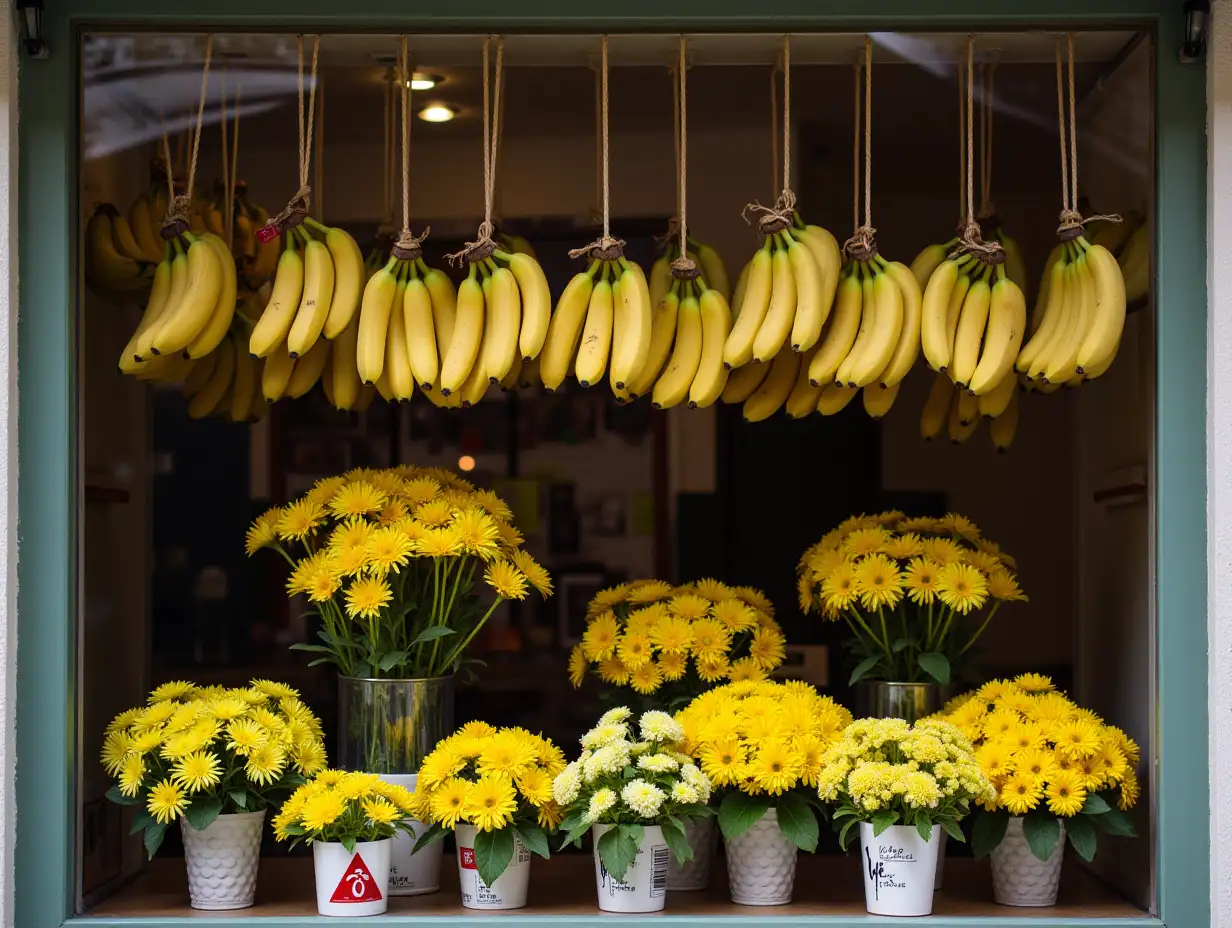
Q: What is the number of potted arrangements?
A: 10